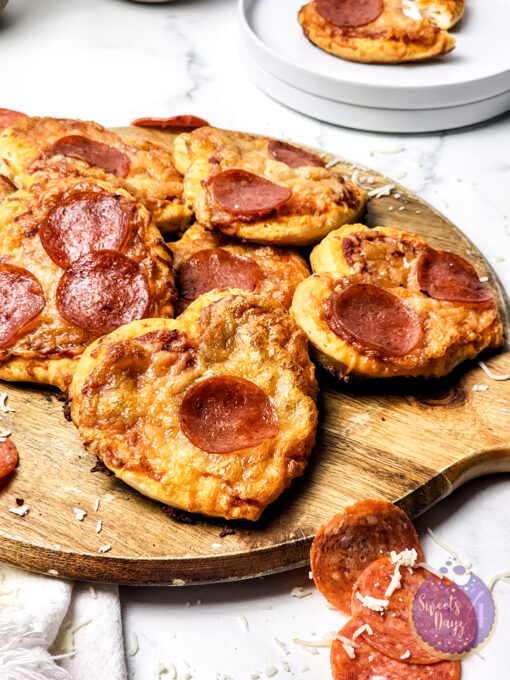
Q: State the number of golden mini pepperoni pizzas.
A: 7